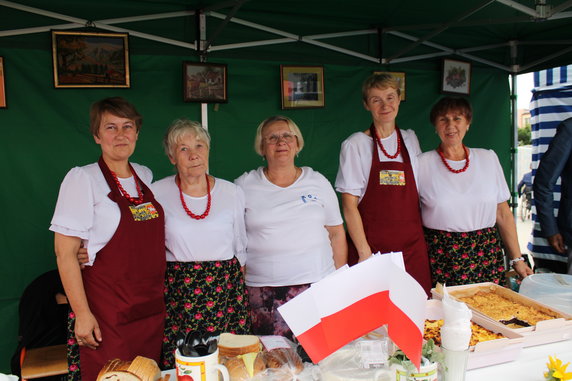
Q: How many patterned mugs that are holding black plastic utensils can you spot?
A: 1